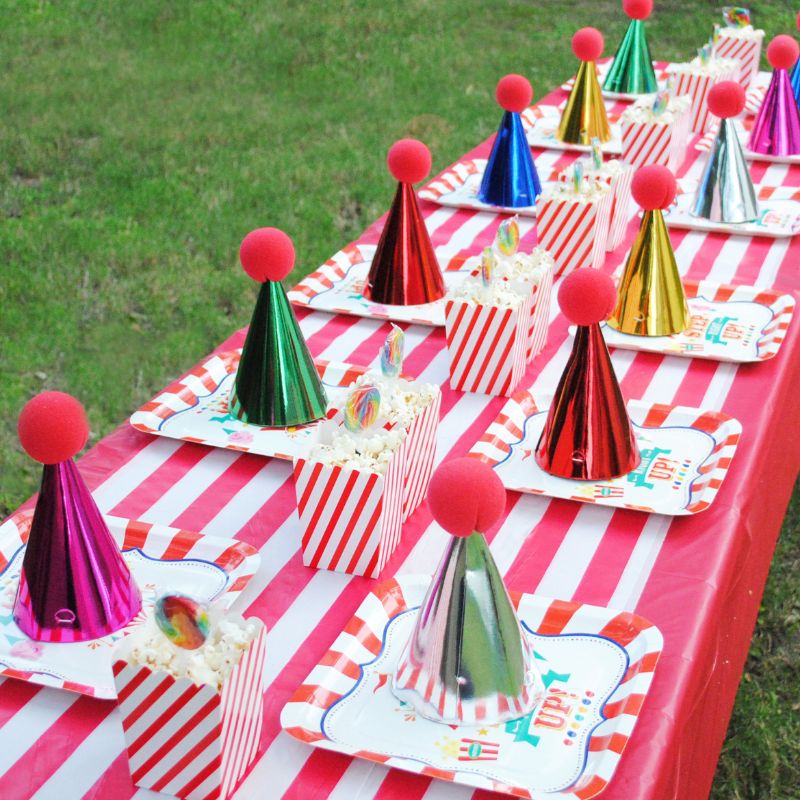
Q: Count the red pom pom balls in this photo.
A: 11